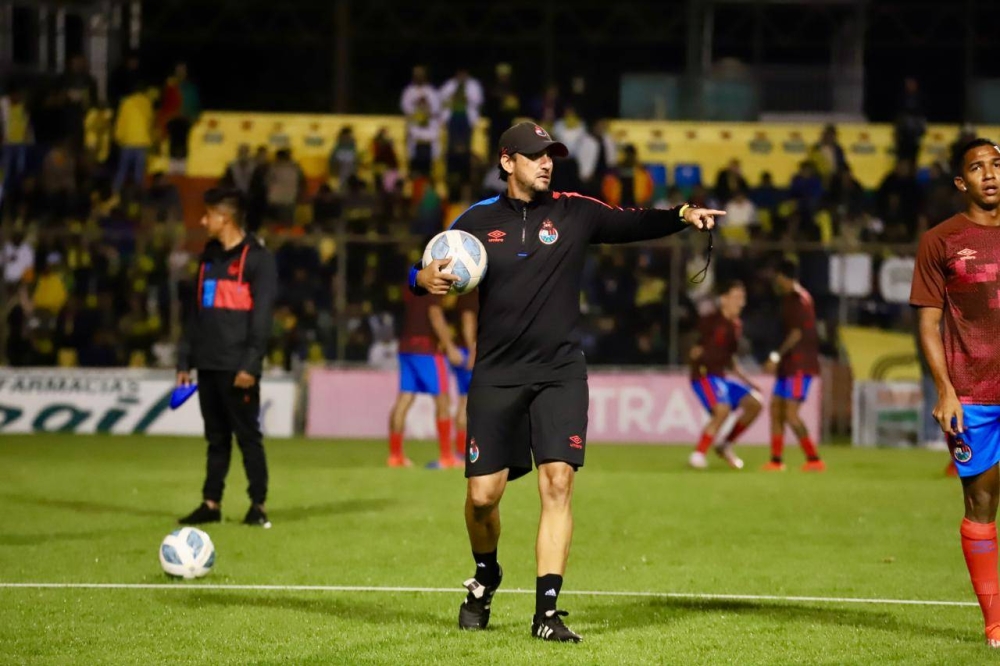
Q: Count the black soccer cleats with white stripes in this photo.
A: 2